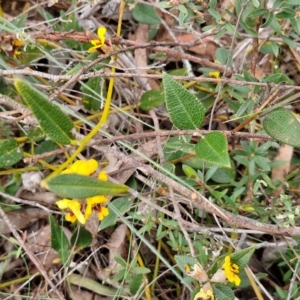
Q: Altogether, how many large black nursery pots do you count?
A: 0